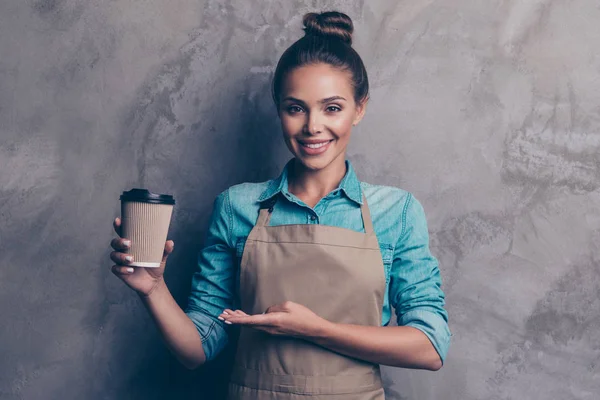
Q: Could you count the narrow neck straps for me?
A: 2